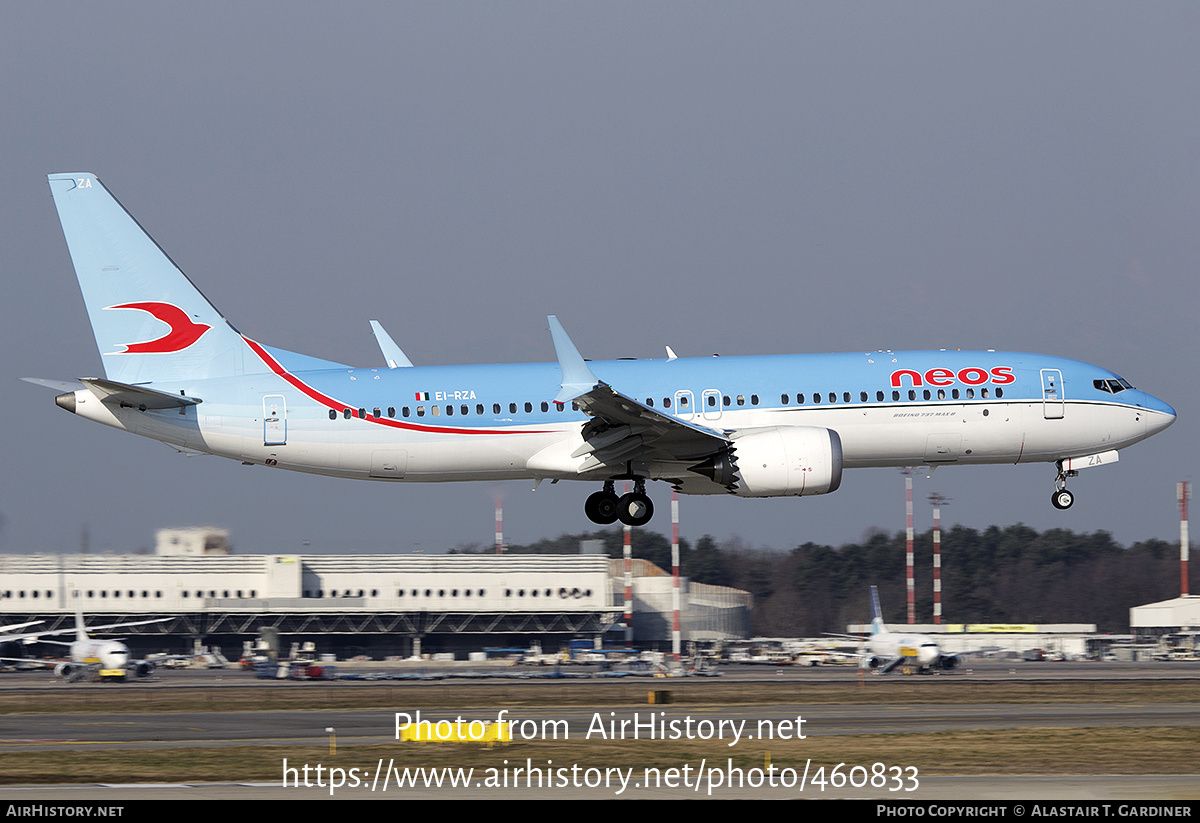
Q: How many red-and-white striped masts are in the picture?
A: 6